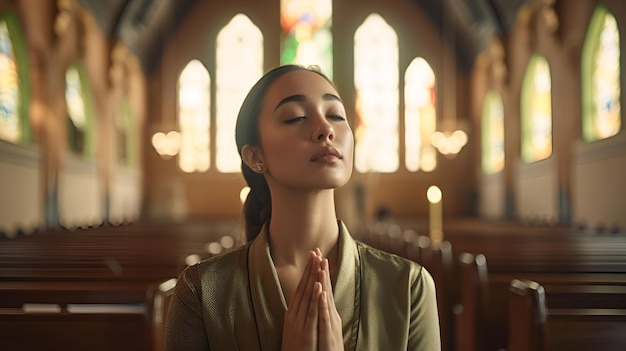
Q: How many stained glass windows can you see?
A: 11